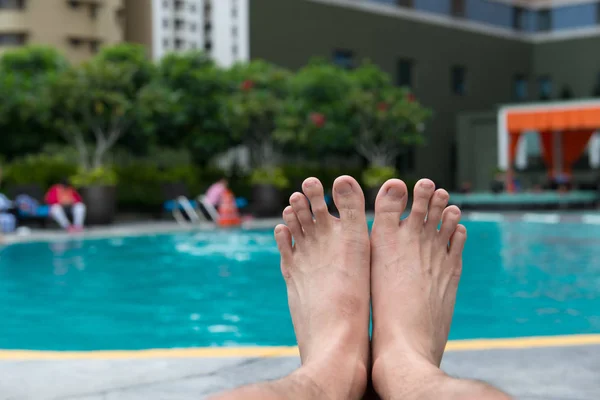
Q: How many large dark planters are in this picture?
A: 3